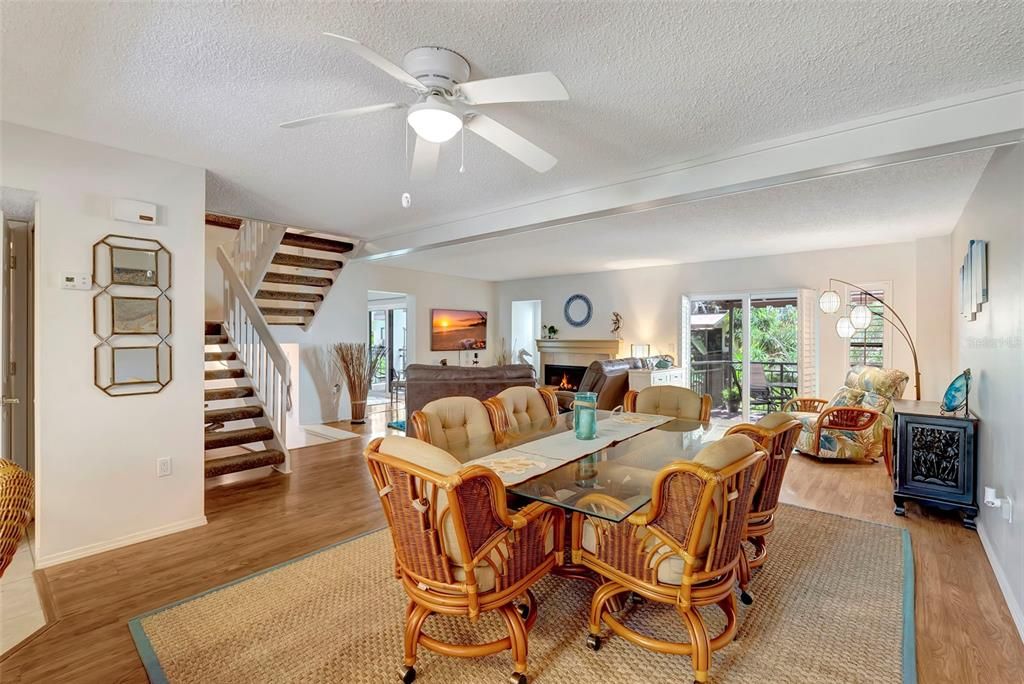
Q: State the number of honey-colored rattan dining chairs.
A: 6